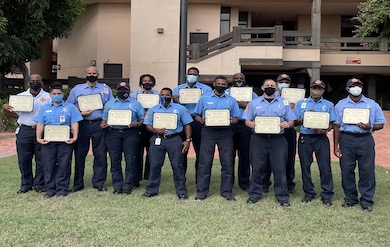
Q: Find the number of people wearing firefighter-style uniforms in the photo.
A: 13